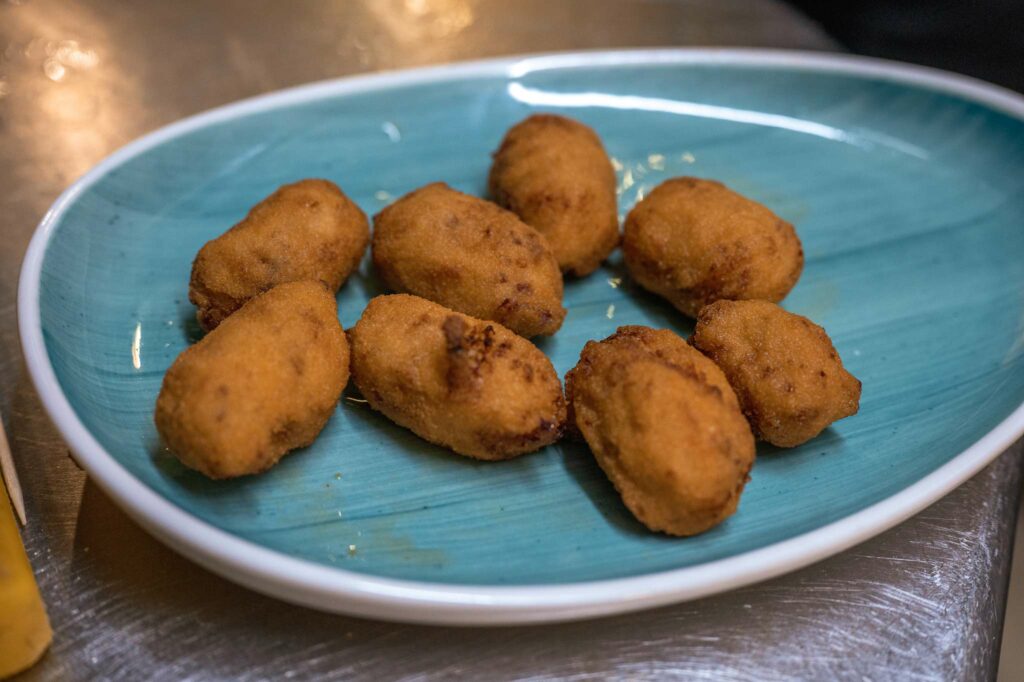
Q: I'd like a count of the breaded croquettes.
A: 8